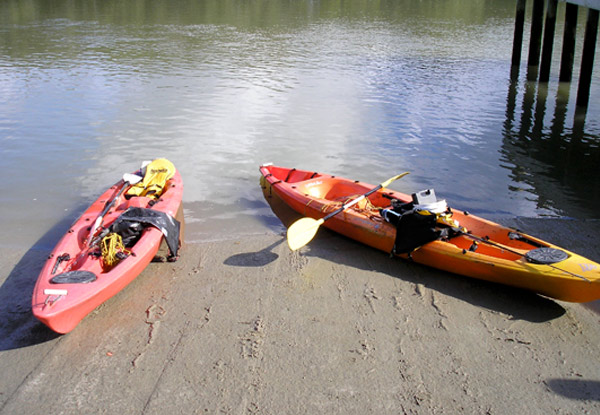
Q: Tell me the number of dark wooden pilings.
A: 5